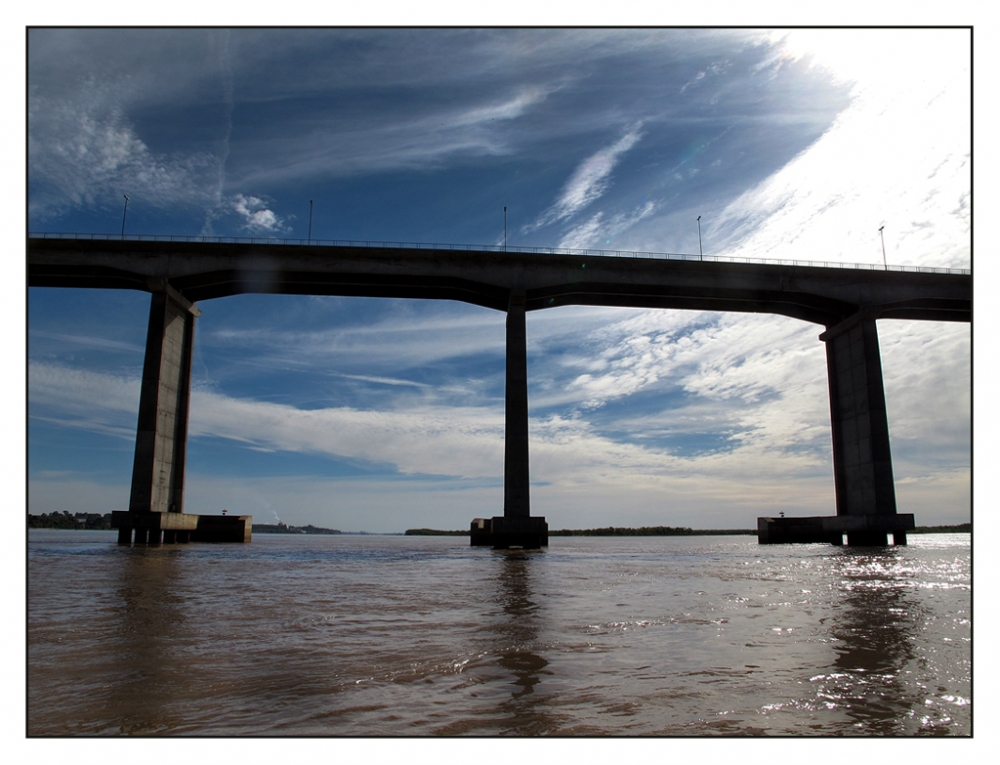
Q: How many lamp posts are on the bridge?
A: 5